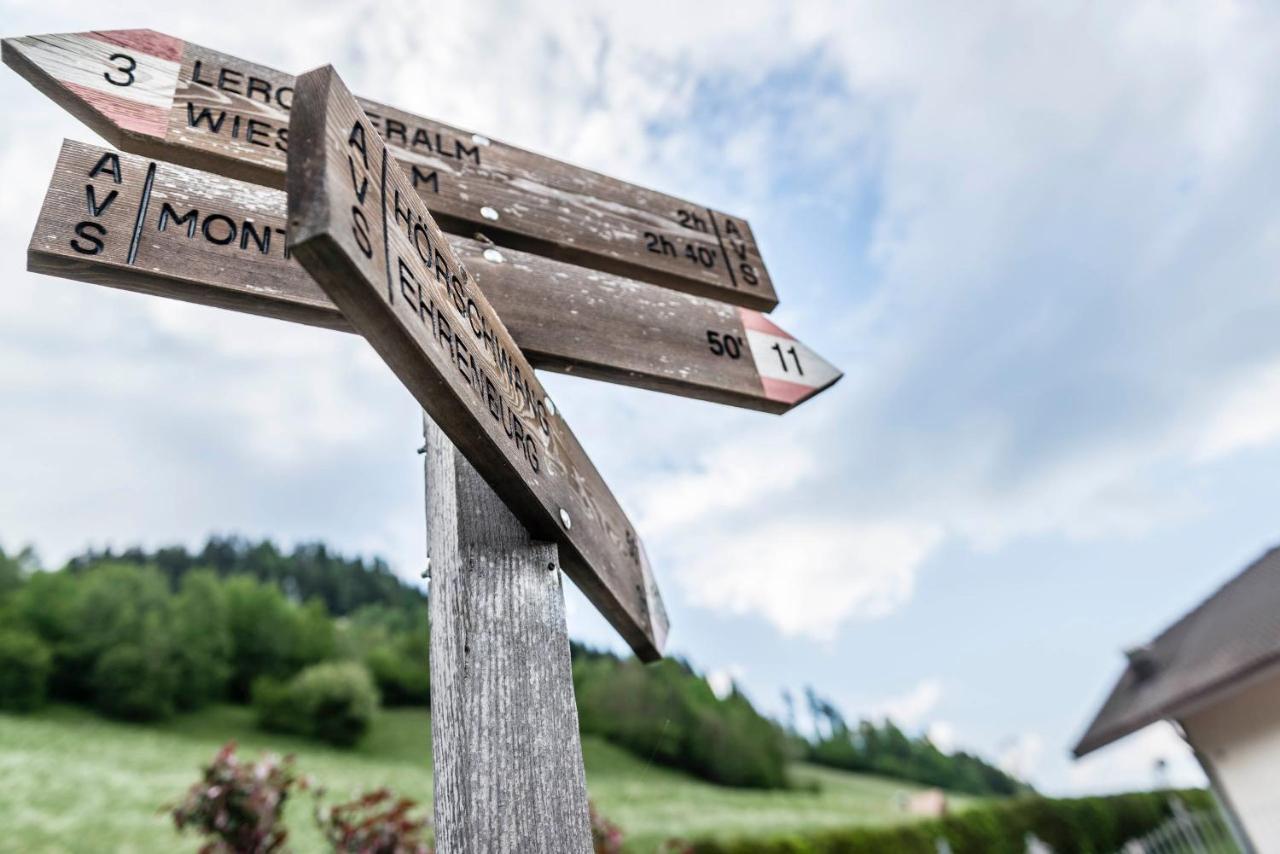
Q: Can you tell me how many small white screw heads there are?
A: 5